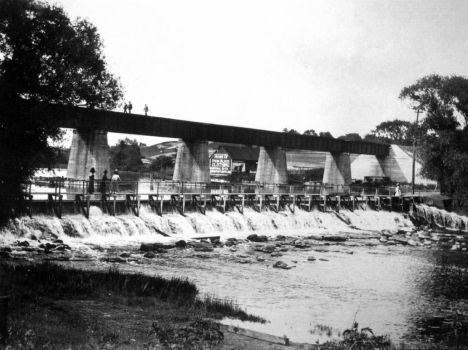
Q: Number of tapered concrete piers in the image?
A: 4